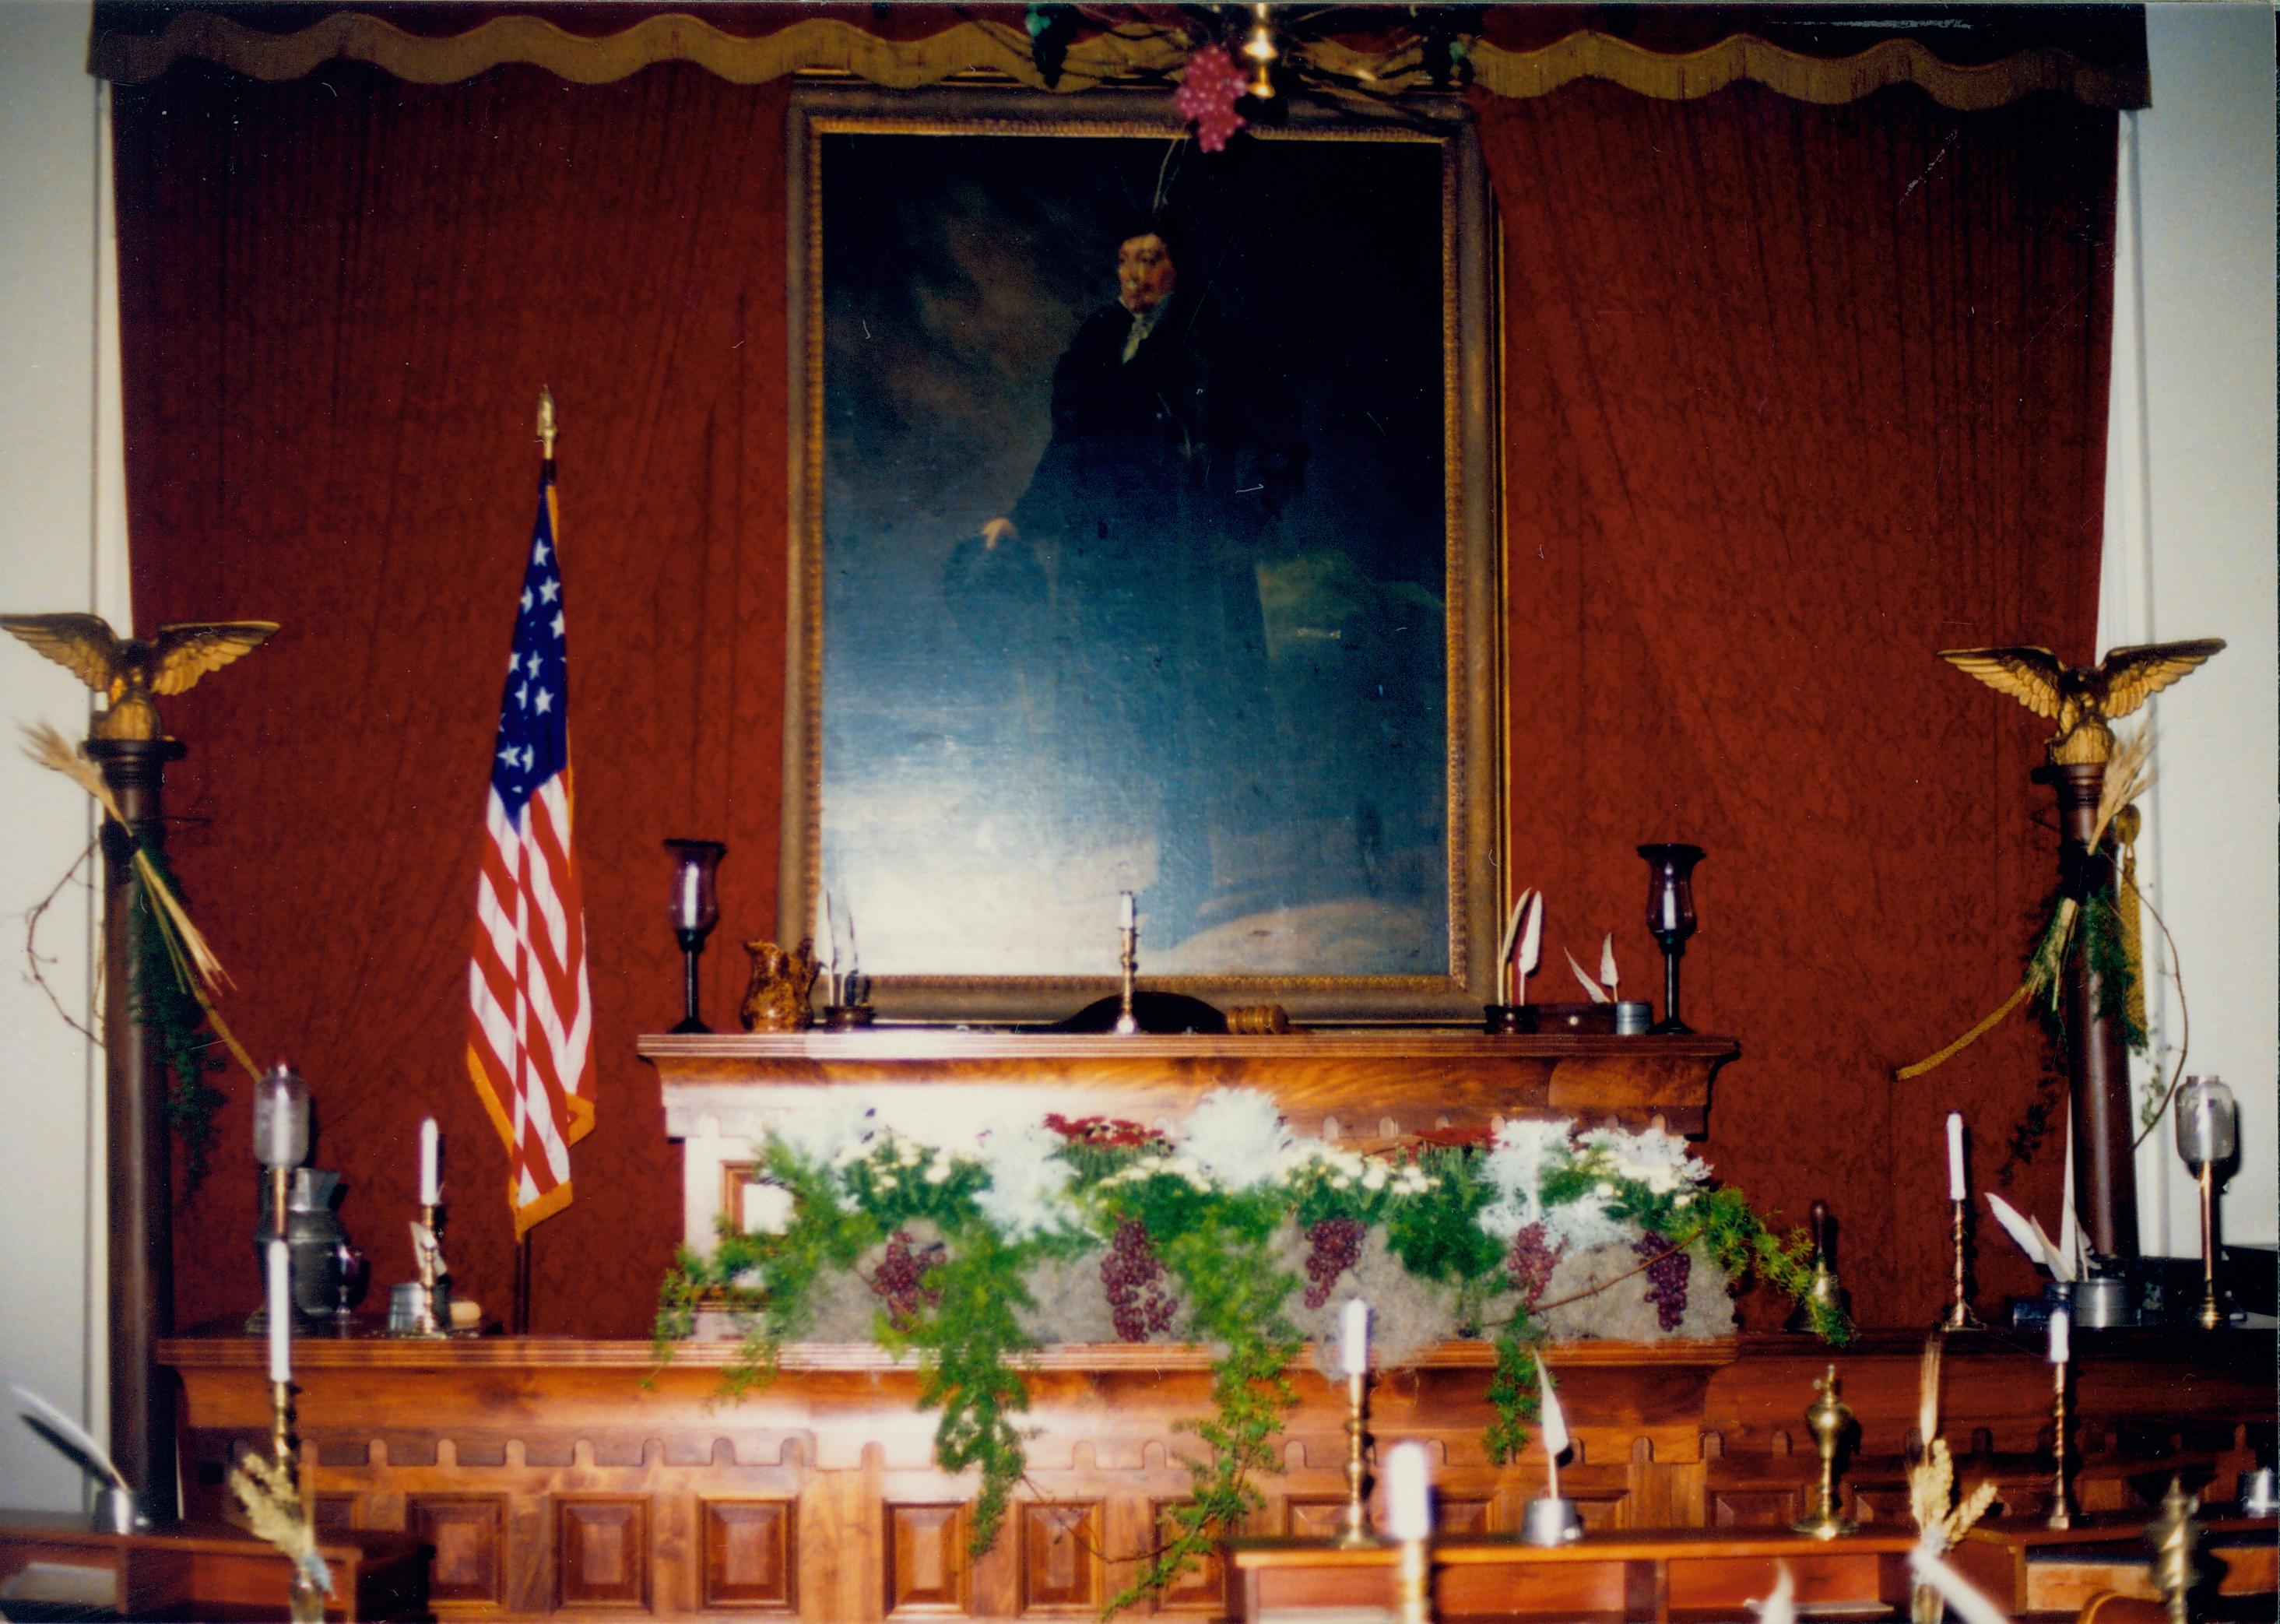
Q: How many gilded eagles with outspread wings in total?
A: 2